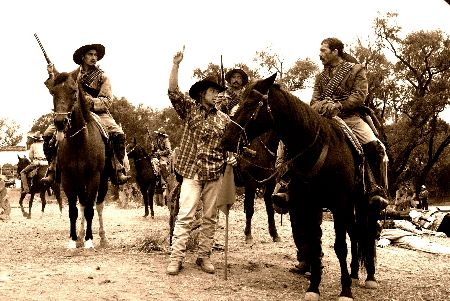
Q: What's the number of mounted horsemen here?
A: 5